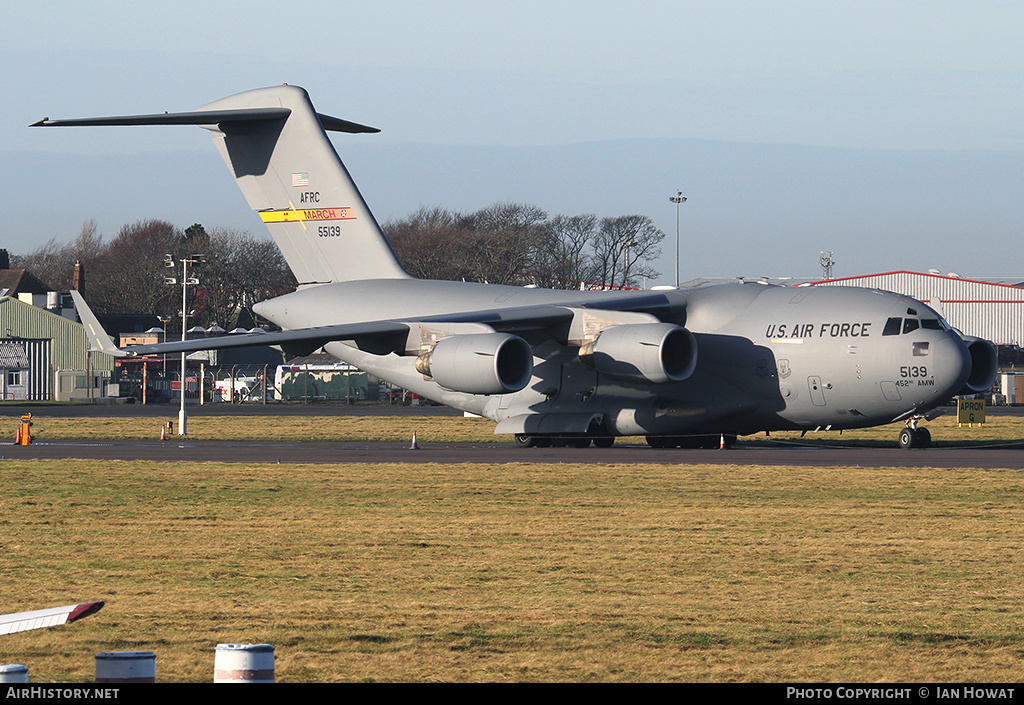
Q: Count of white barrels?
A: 3